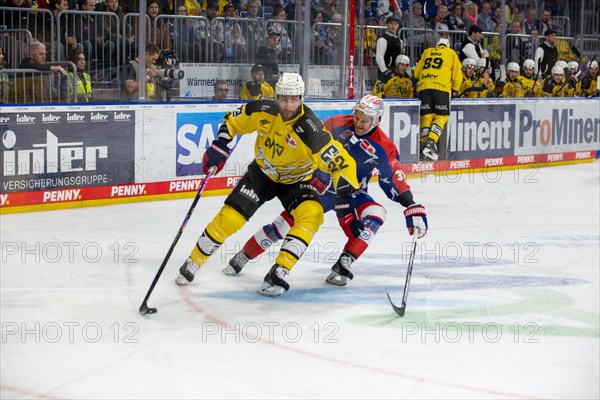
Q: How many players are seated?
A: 9